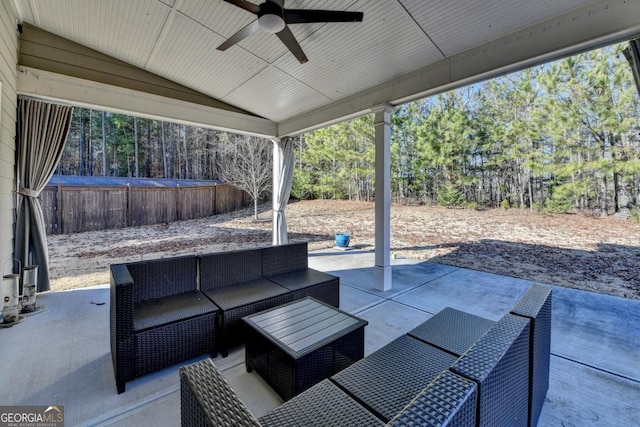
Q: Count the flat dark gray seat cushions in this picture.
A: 6